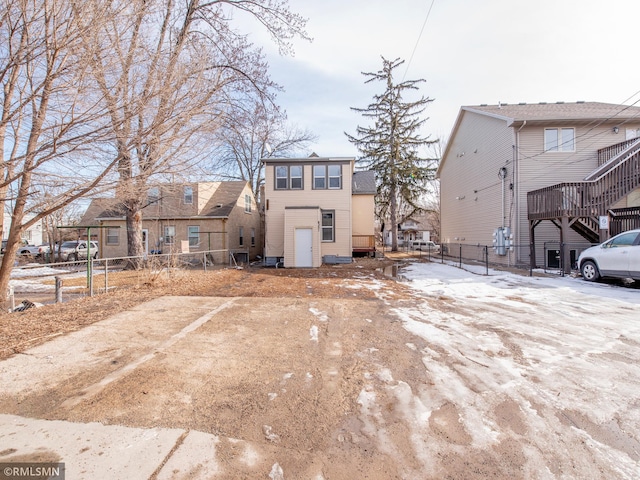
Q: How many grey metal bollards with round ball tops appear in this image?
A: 0